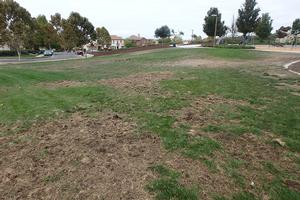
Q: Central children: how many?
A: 0